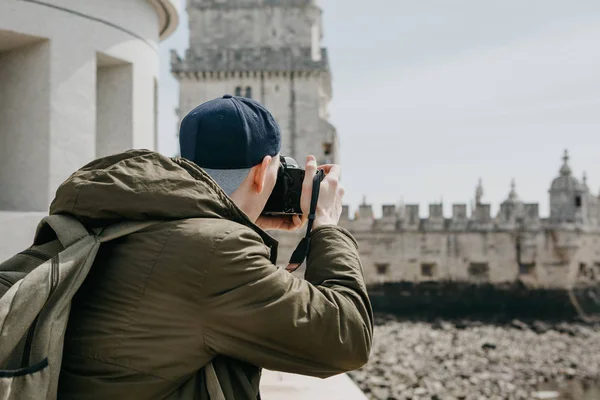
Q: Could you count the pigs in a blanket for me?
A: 0